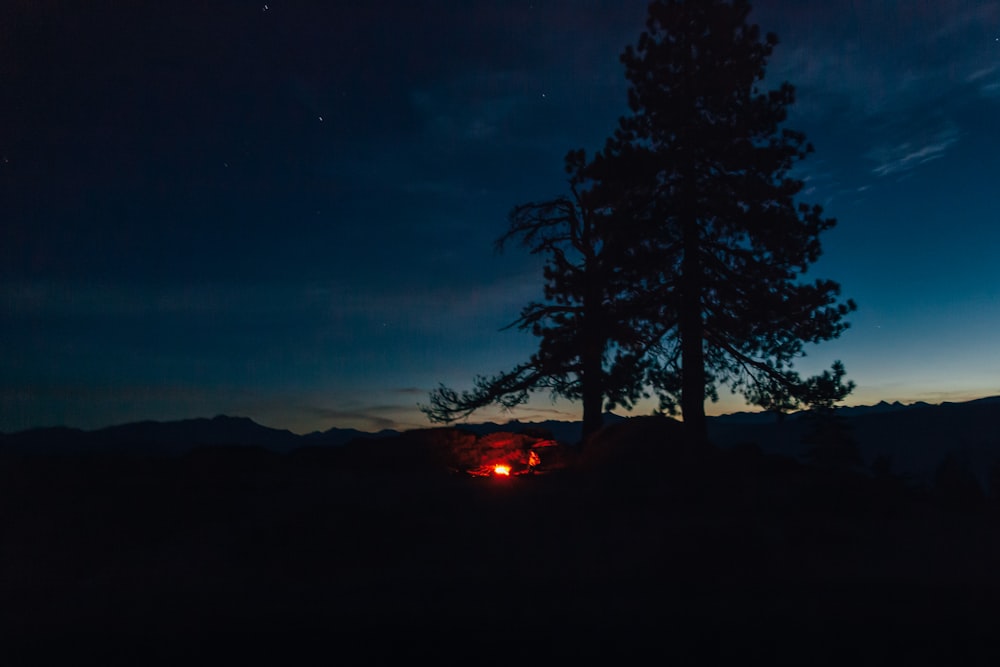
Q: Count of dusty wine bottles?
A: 0